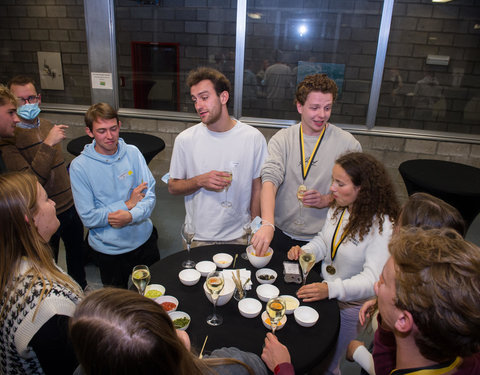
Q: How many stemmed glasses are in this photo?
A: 8